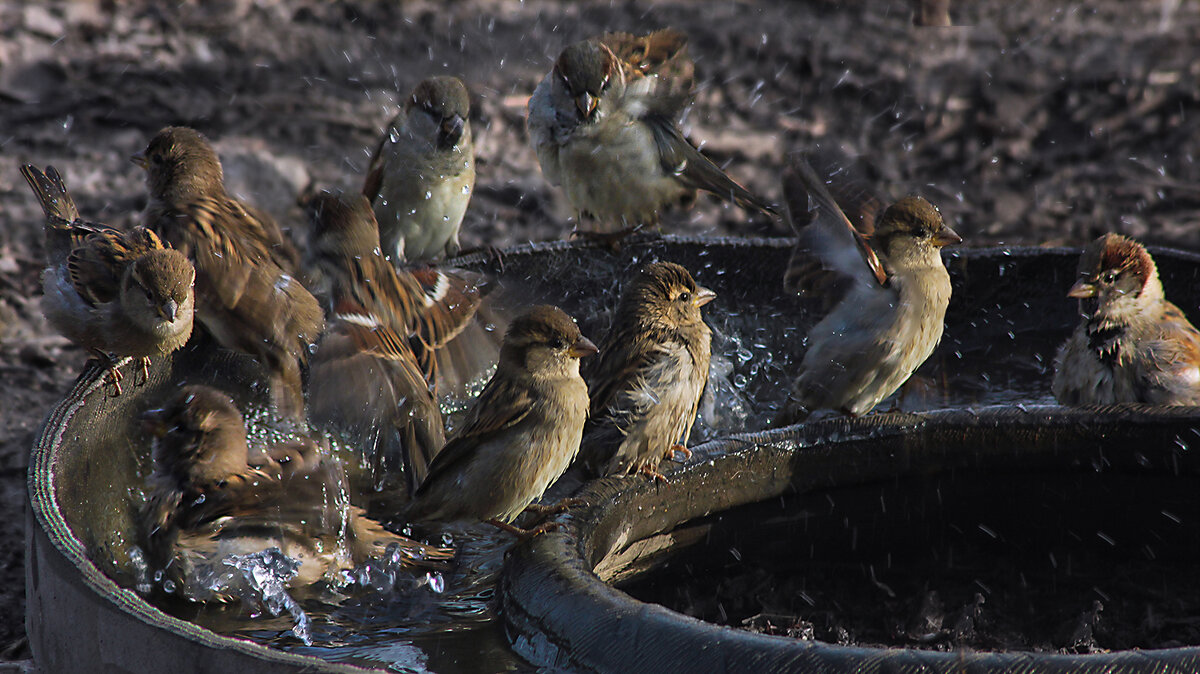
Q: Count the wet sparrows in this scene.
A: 10